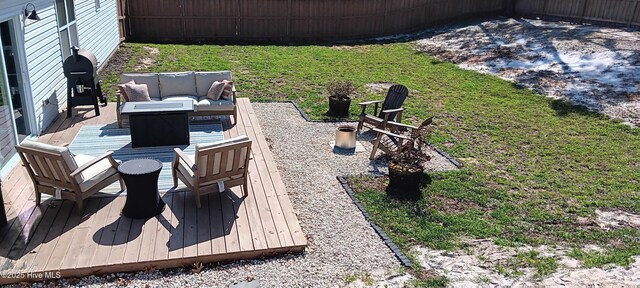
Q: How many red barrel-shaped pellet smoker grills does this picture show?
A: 0